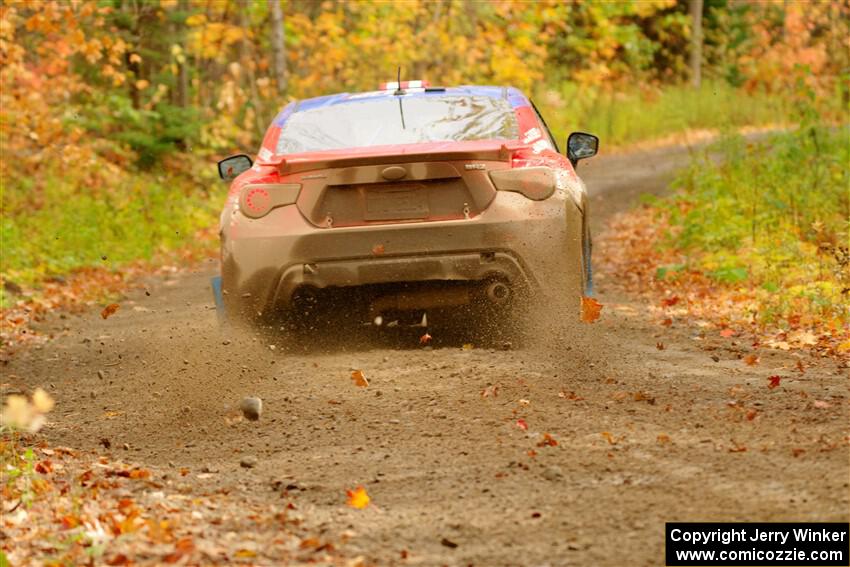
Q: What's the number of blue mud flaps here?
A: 2